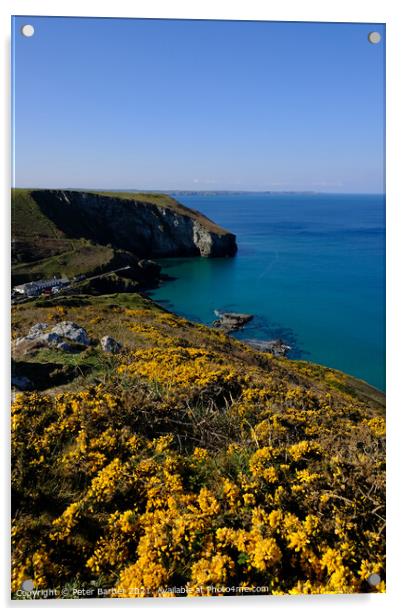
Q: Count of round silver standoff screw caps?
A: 4